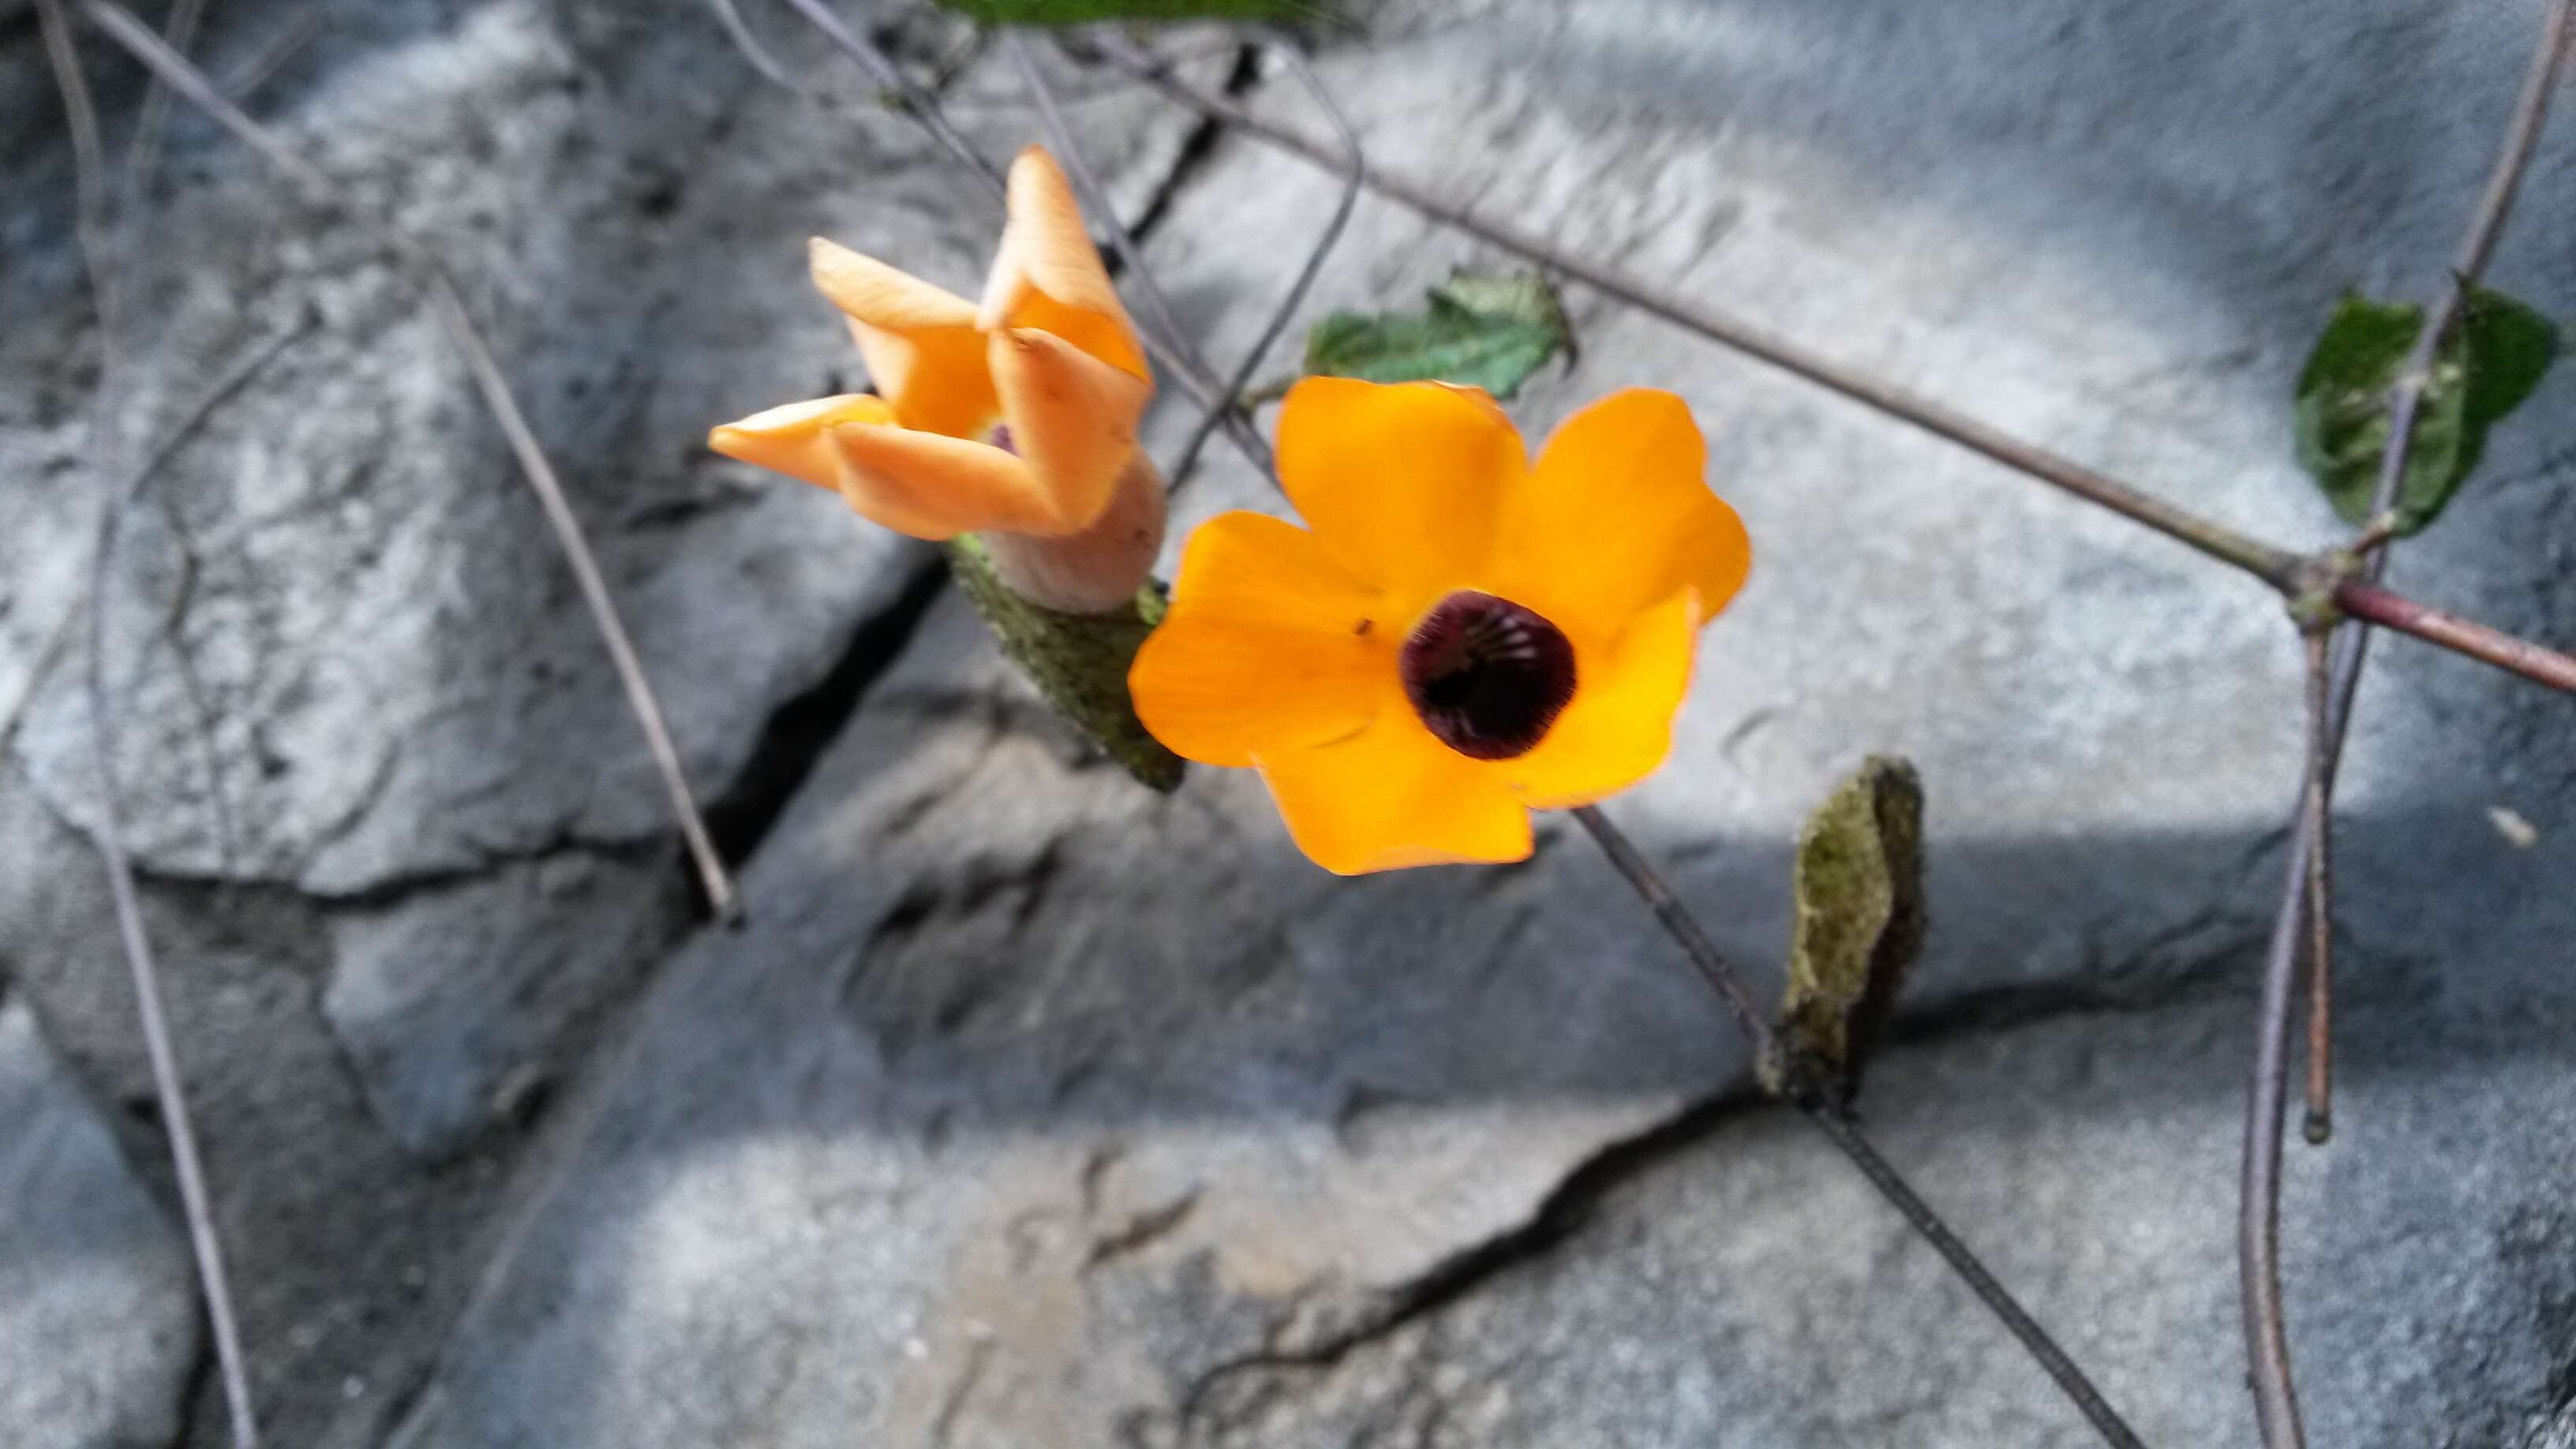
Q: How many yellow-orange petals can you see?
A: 10